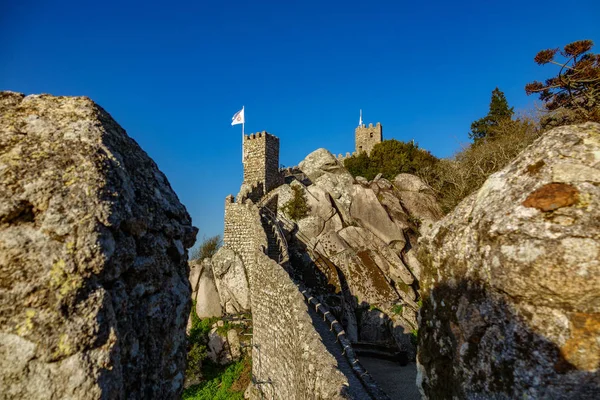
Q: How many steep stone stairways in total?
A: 1